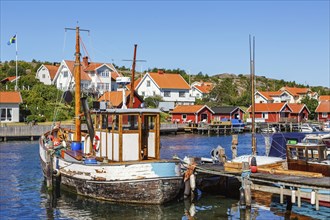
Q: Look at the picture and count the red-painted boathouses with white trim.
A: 5